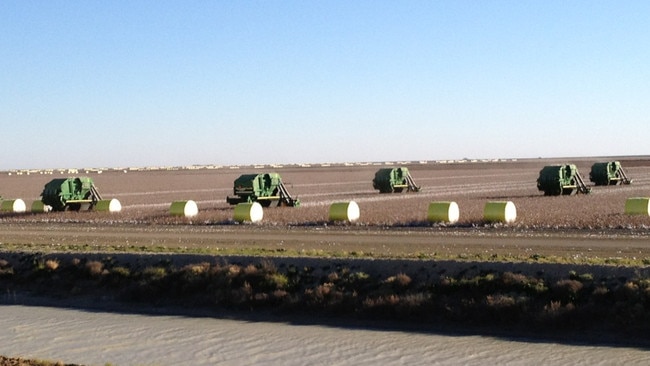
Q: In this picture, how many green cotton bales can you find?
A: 9